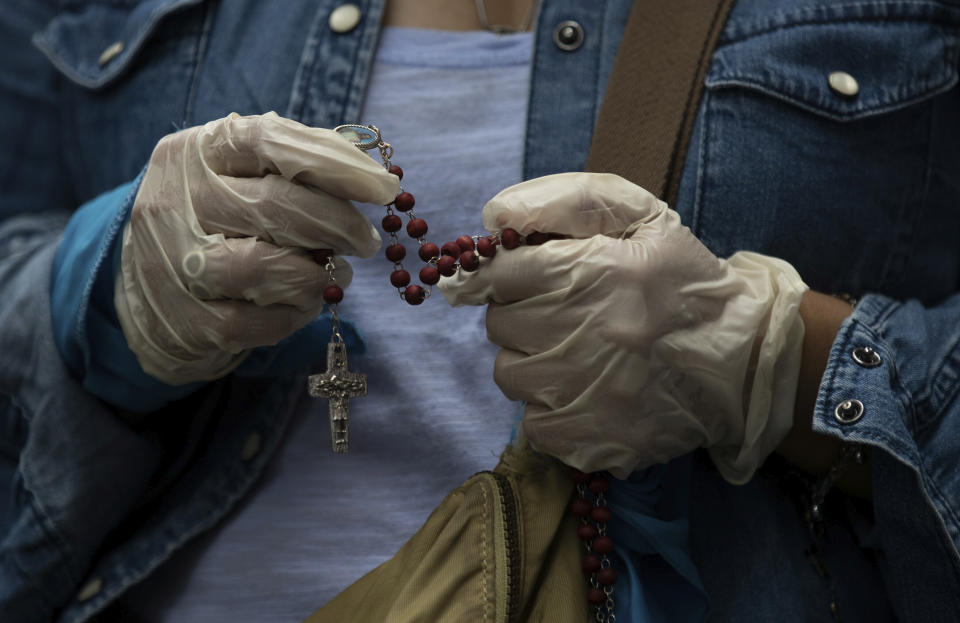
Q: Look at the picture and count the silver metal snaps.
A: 3